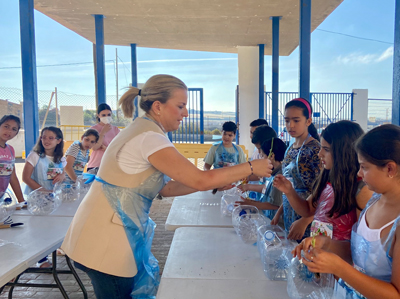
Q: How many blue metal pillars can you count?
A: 7